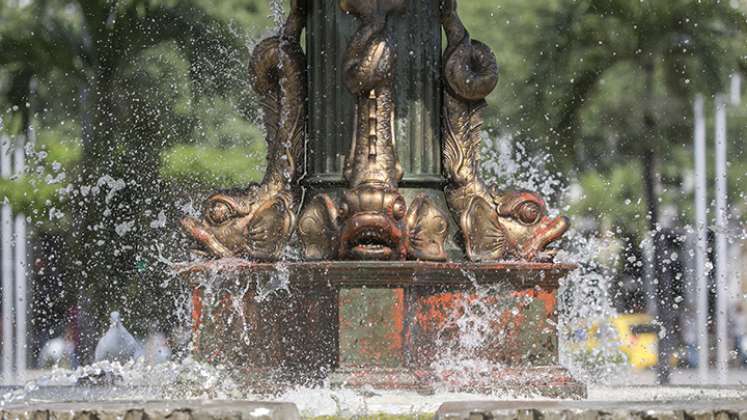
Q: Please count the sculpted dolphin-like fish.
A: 3